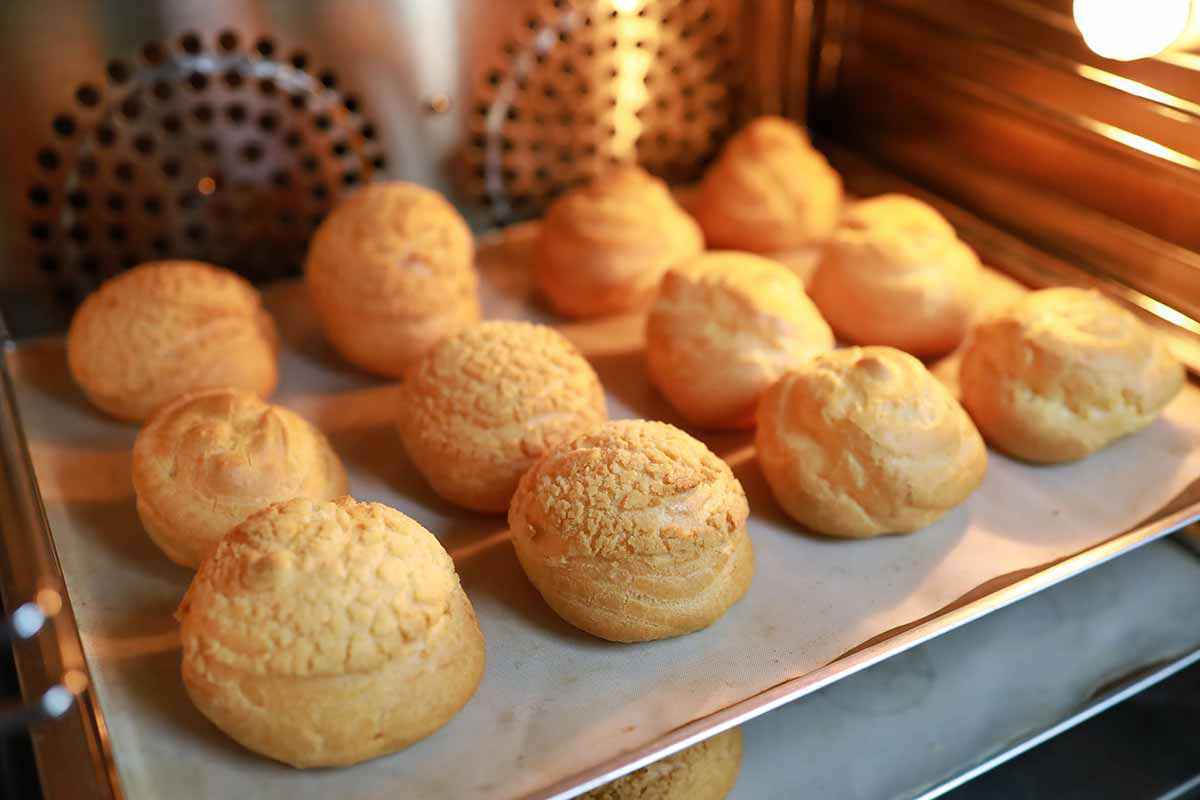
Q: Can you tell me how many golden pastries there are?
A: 13